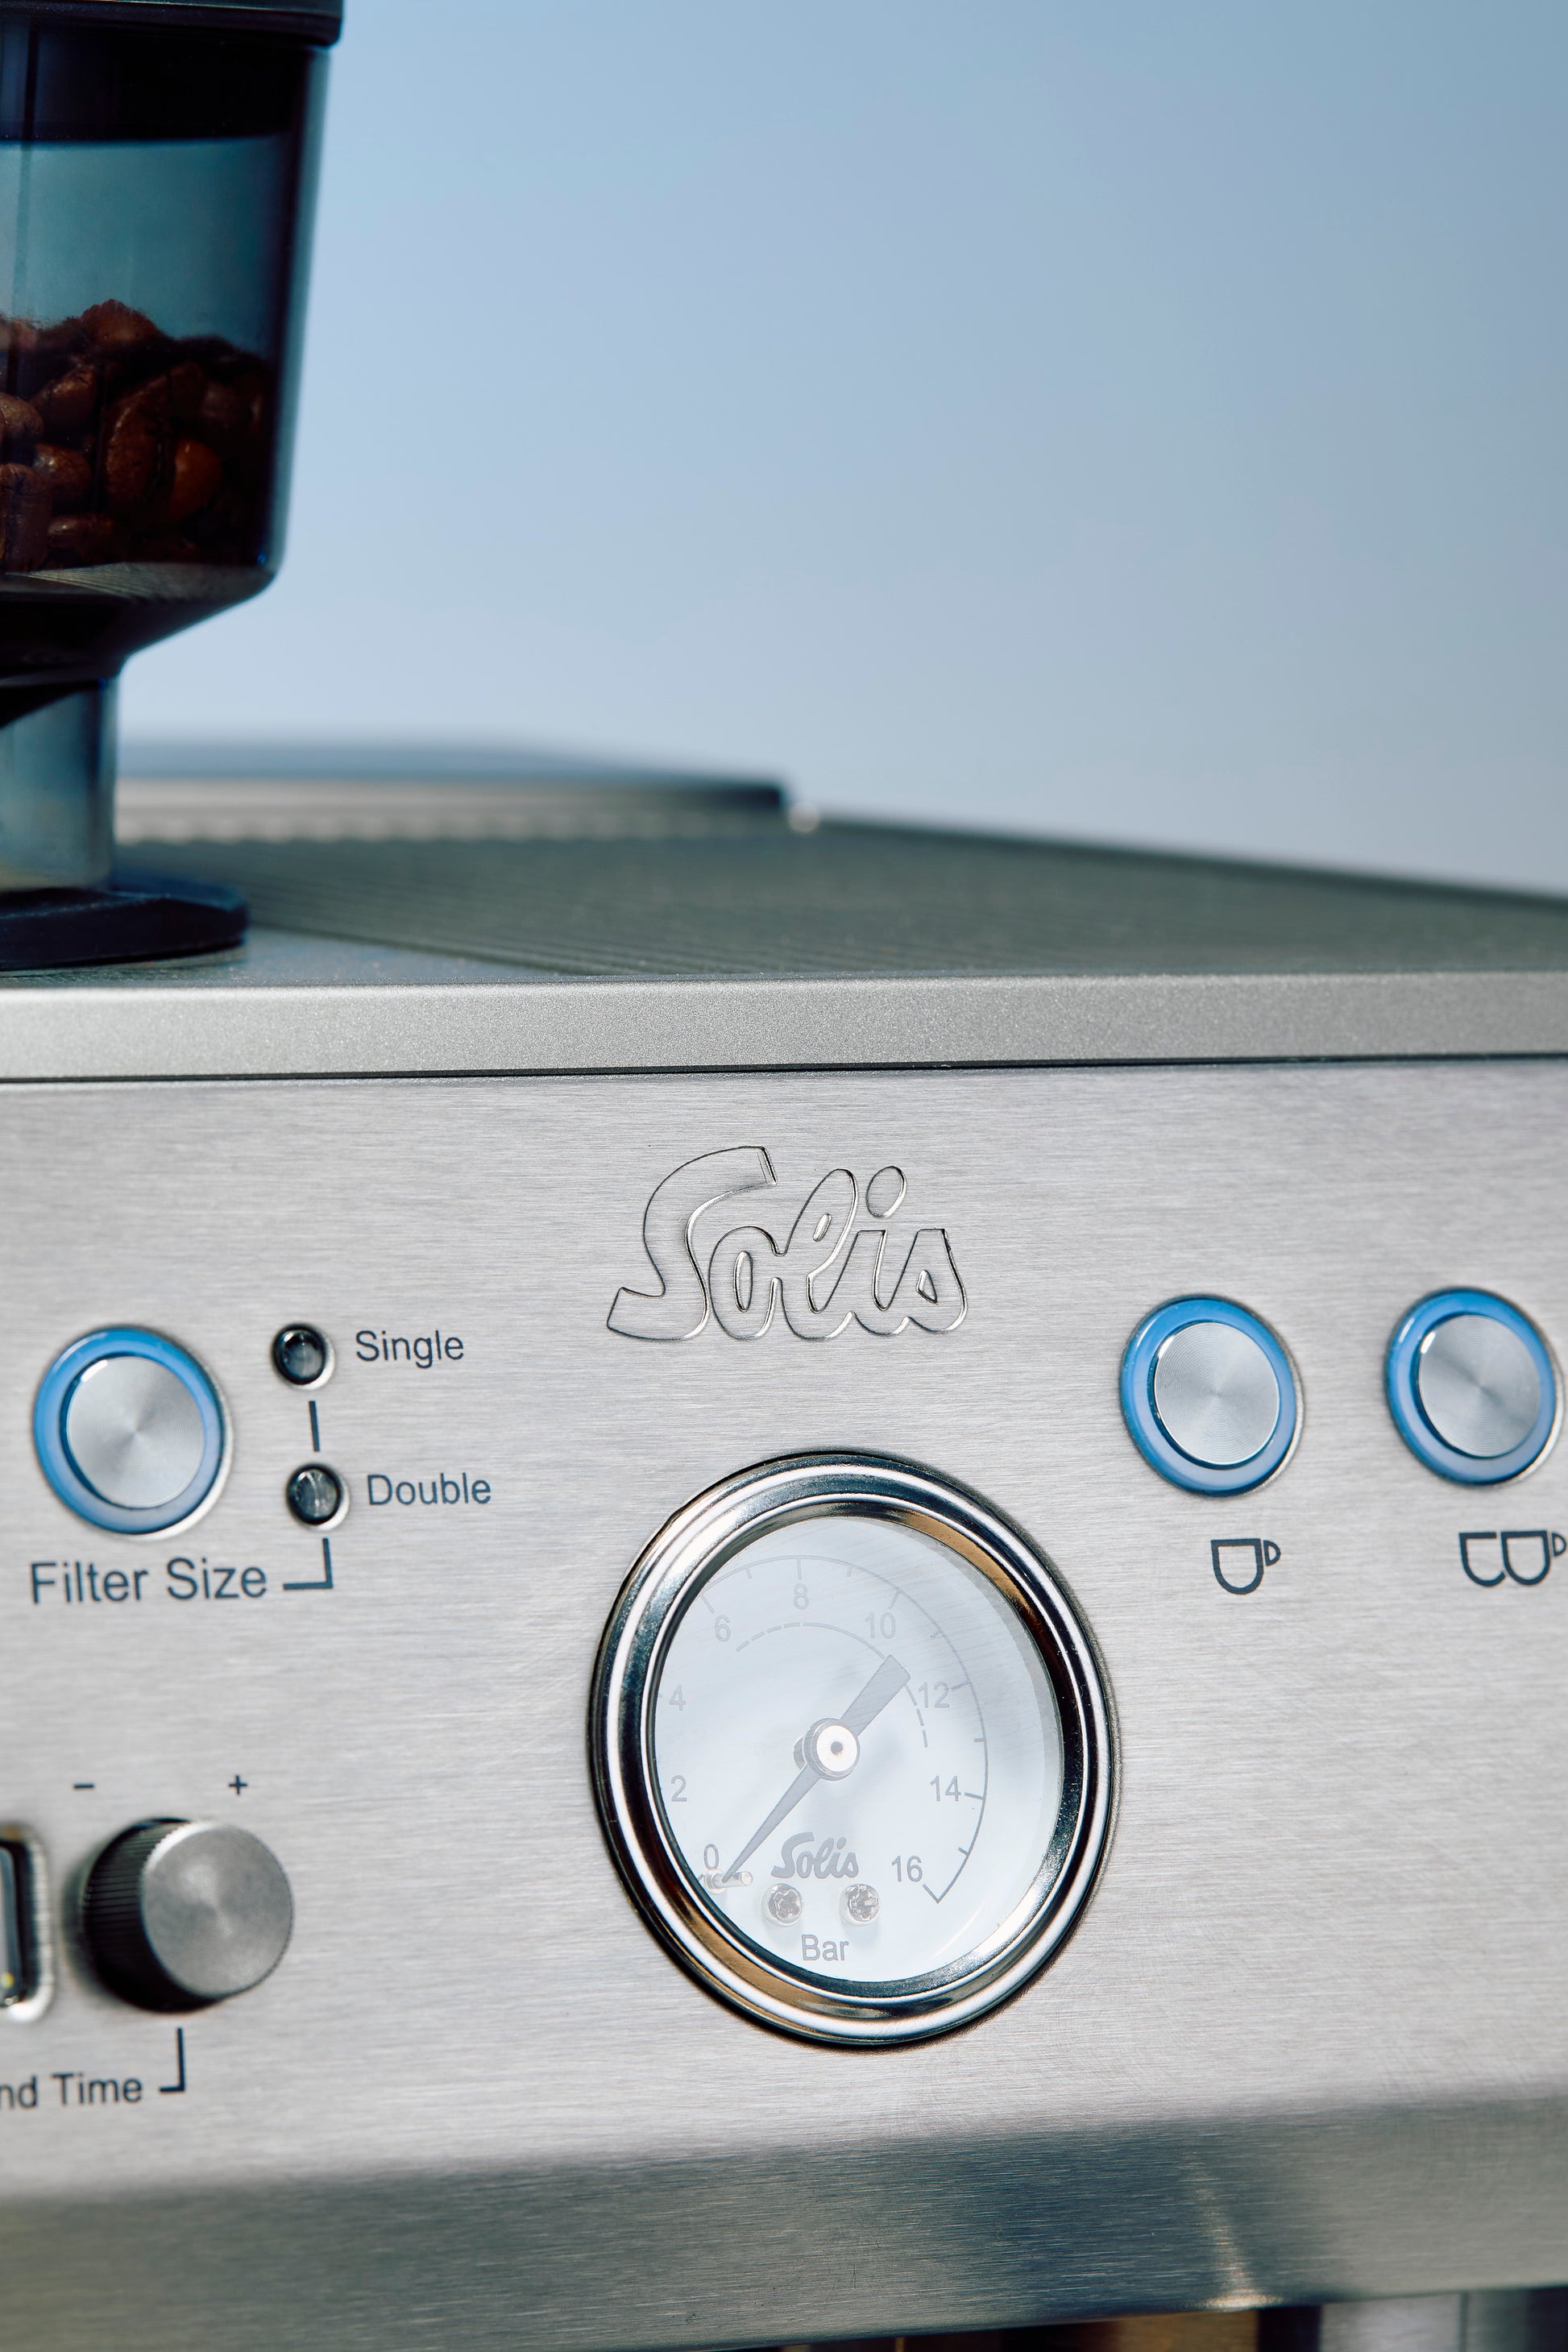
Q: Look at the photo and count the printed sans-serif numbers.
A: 9